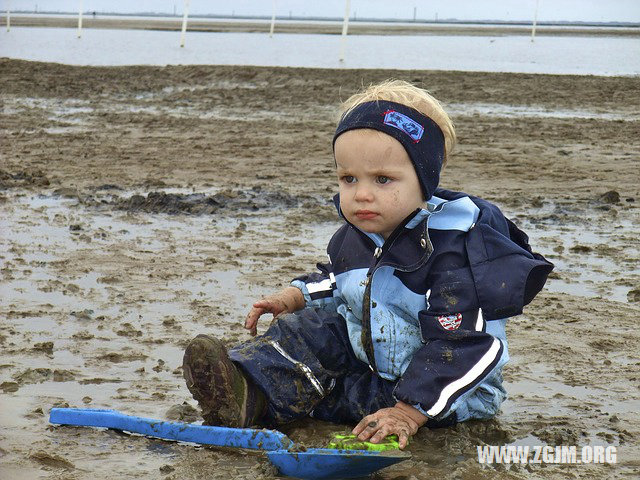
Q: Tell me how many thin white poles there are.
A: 6